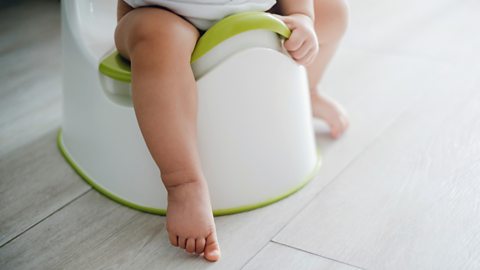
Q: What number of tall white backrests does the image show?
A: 1